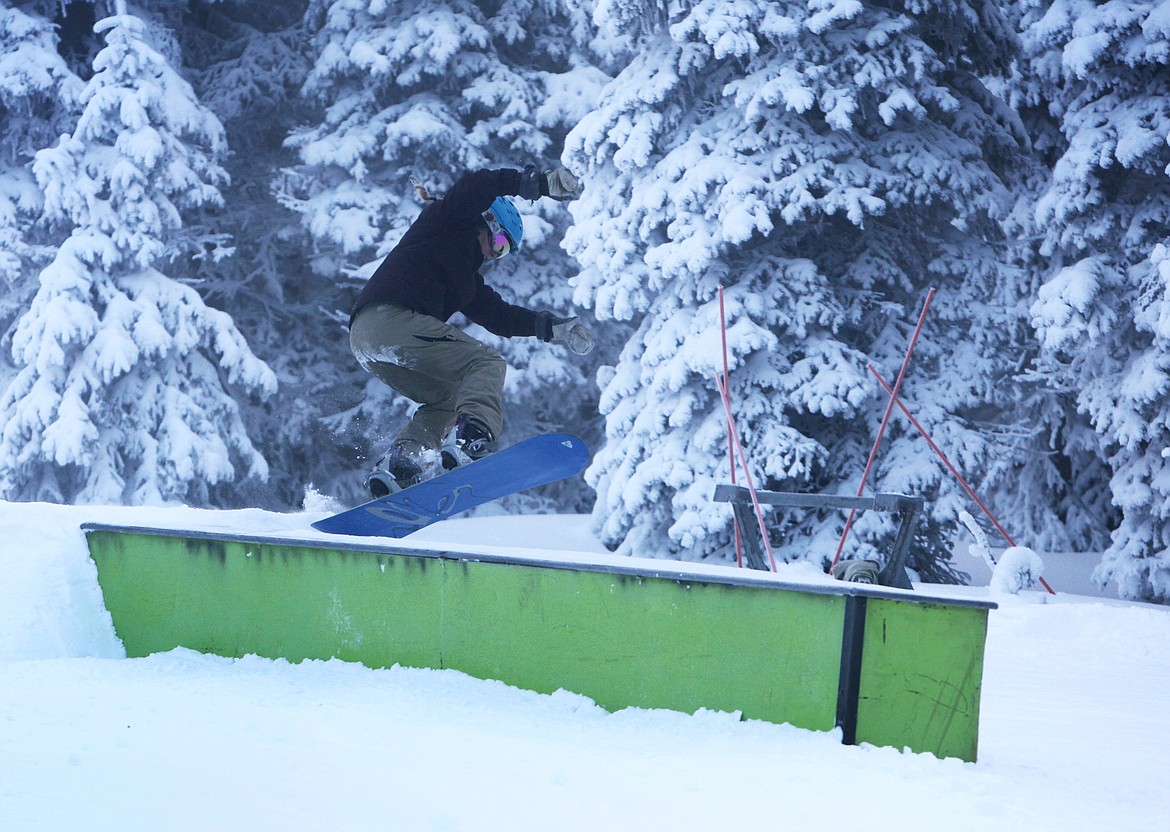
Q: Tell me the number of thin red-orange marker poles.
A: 4